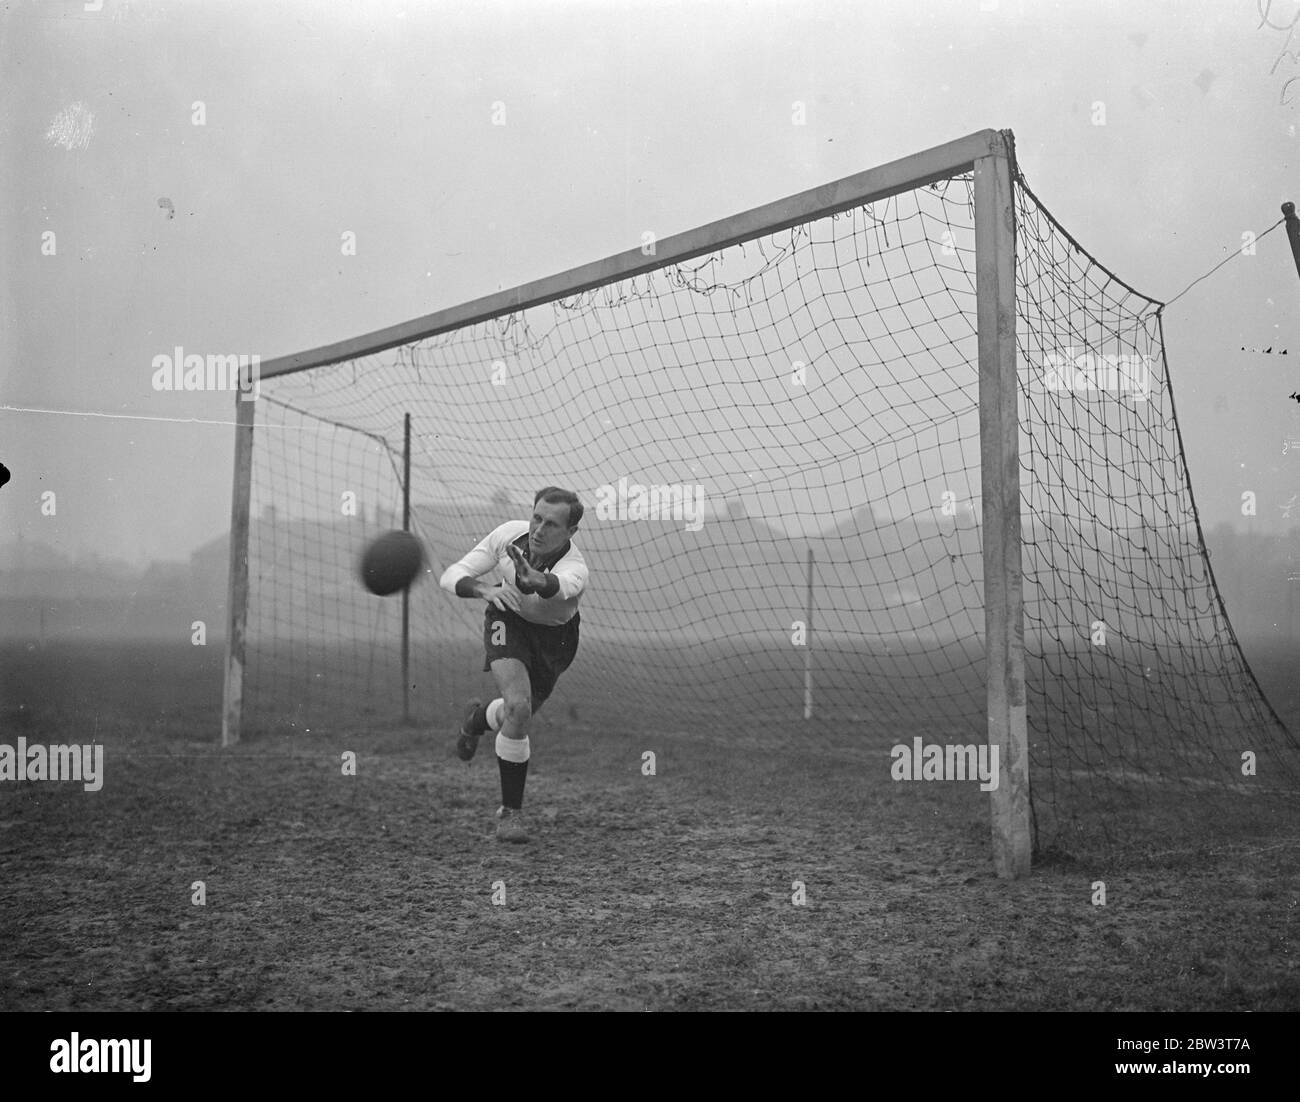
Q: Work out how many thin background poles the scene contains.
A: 2